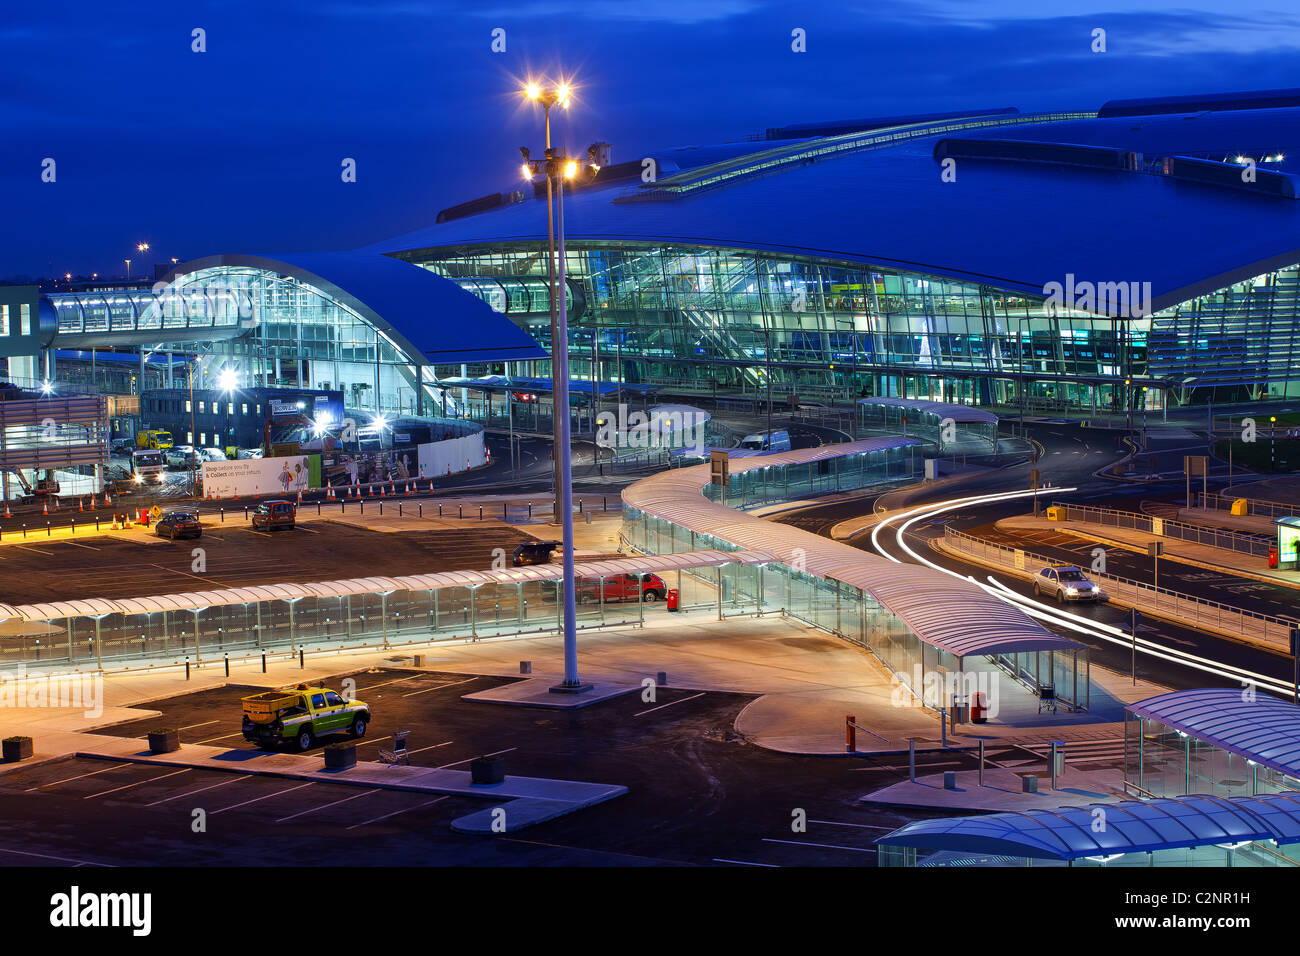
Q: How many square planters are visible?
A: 4